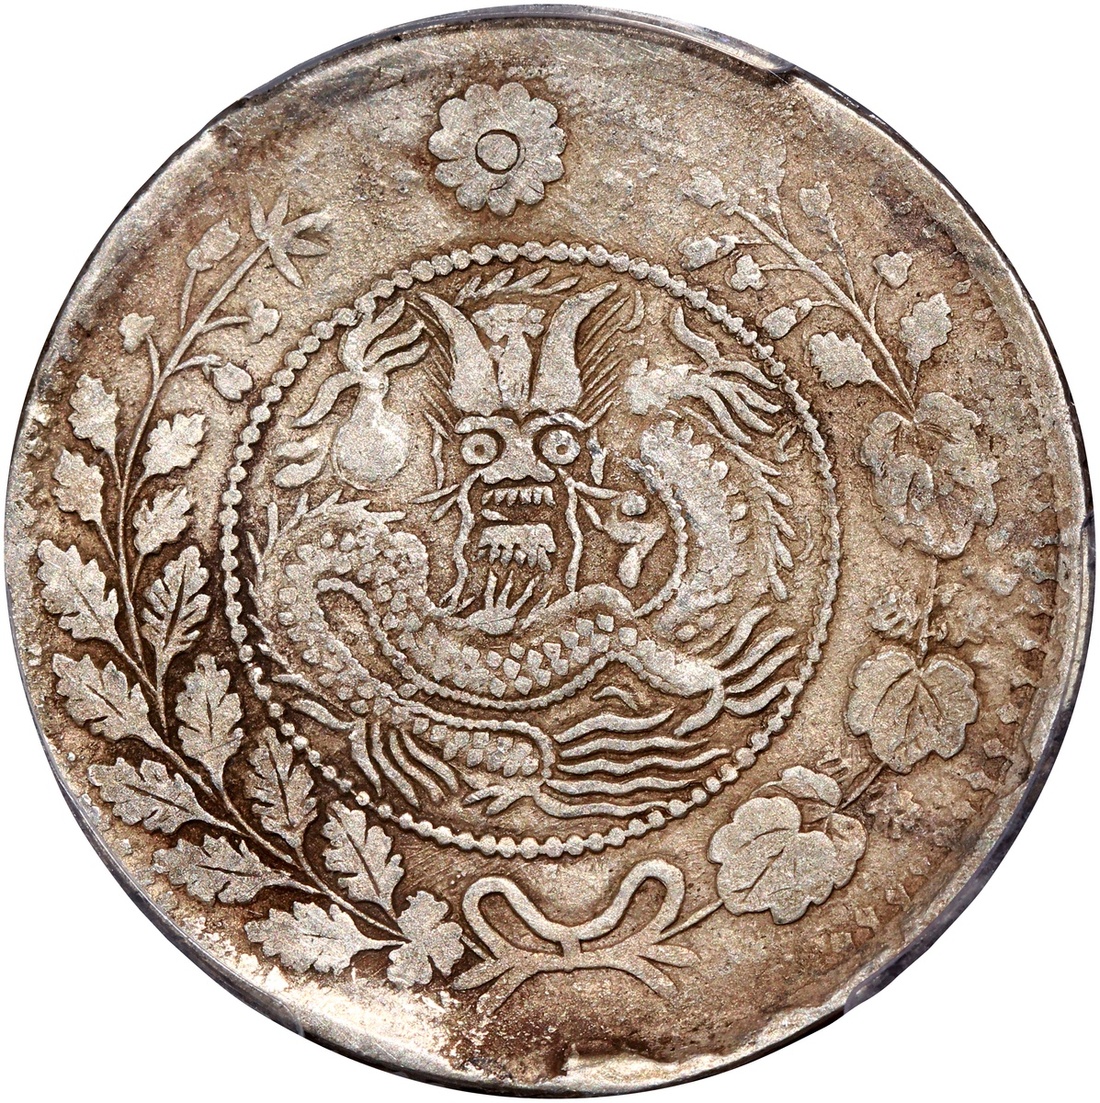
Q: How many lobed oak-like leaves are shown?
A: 13